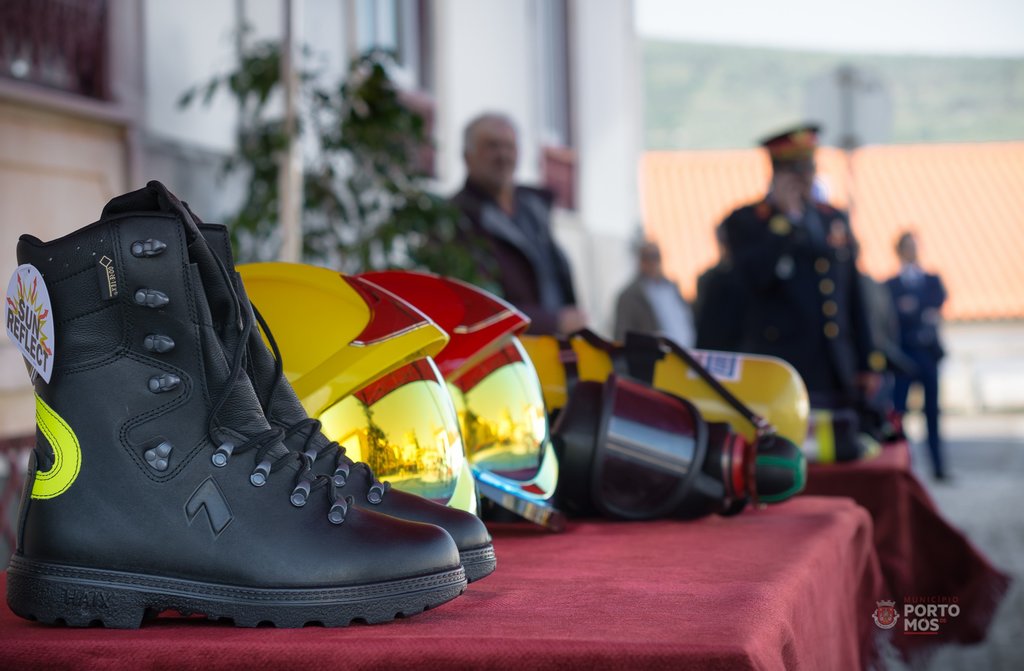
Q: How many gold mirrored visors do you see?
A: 2